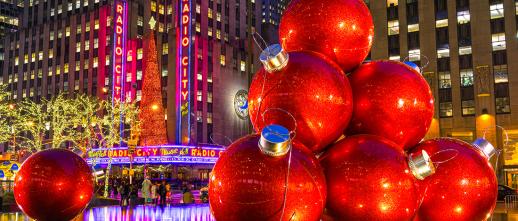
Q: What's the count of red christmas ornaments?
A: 7